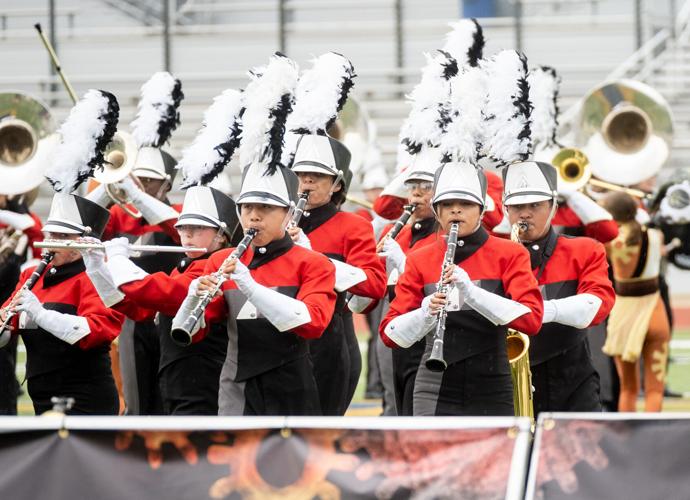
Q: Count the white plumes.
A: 10